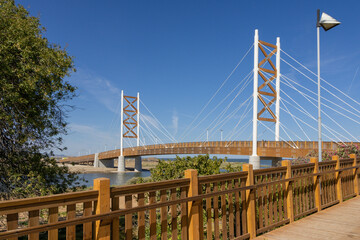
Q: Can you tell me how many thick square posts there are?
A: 7